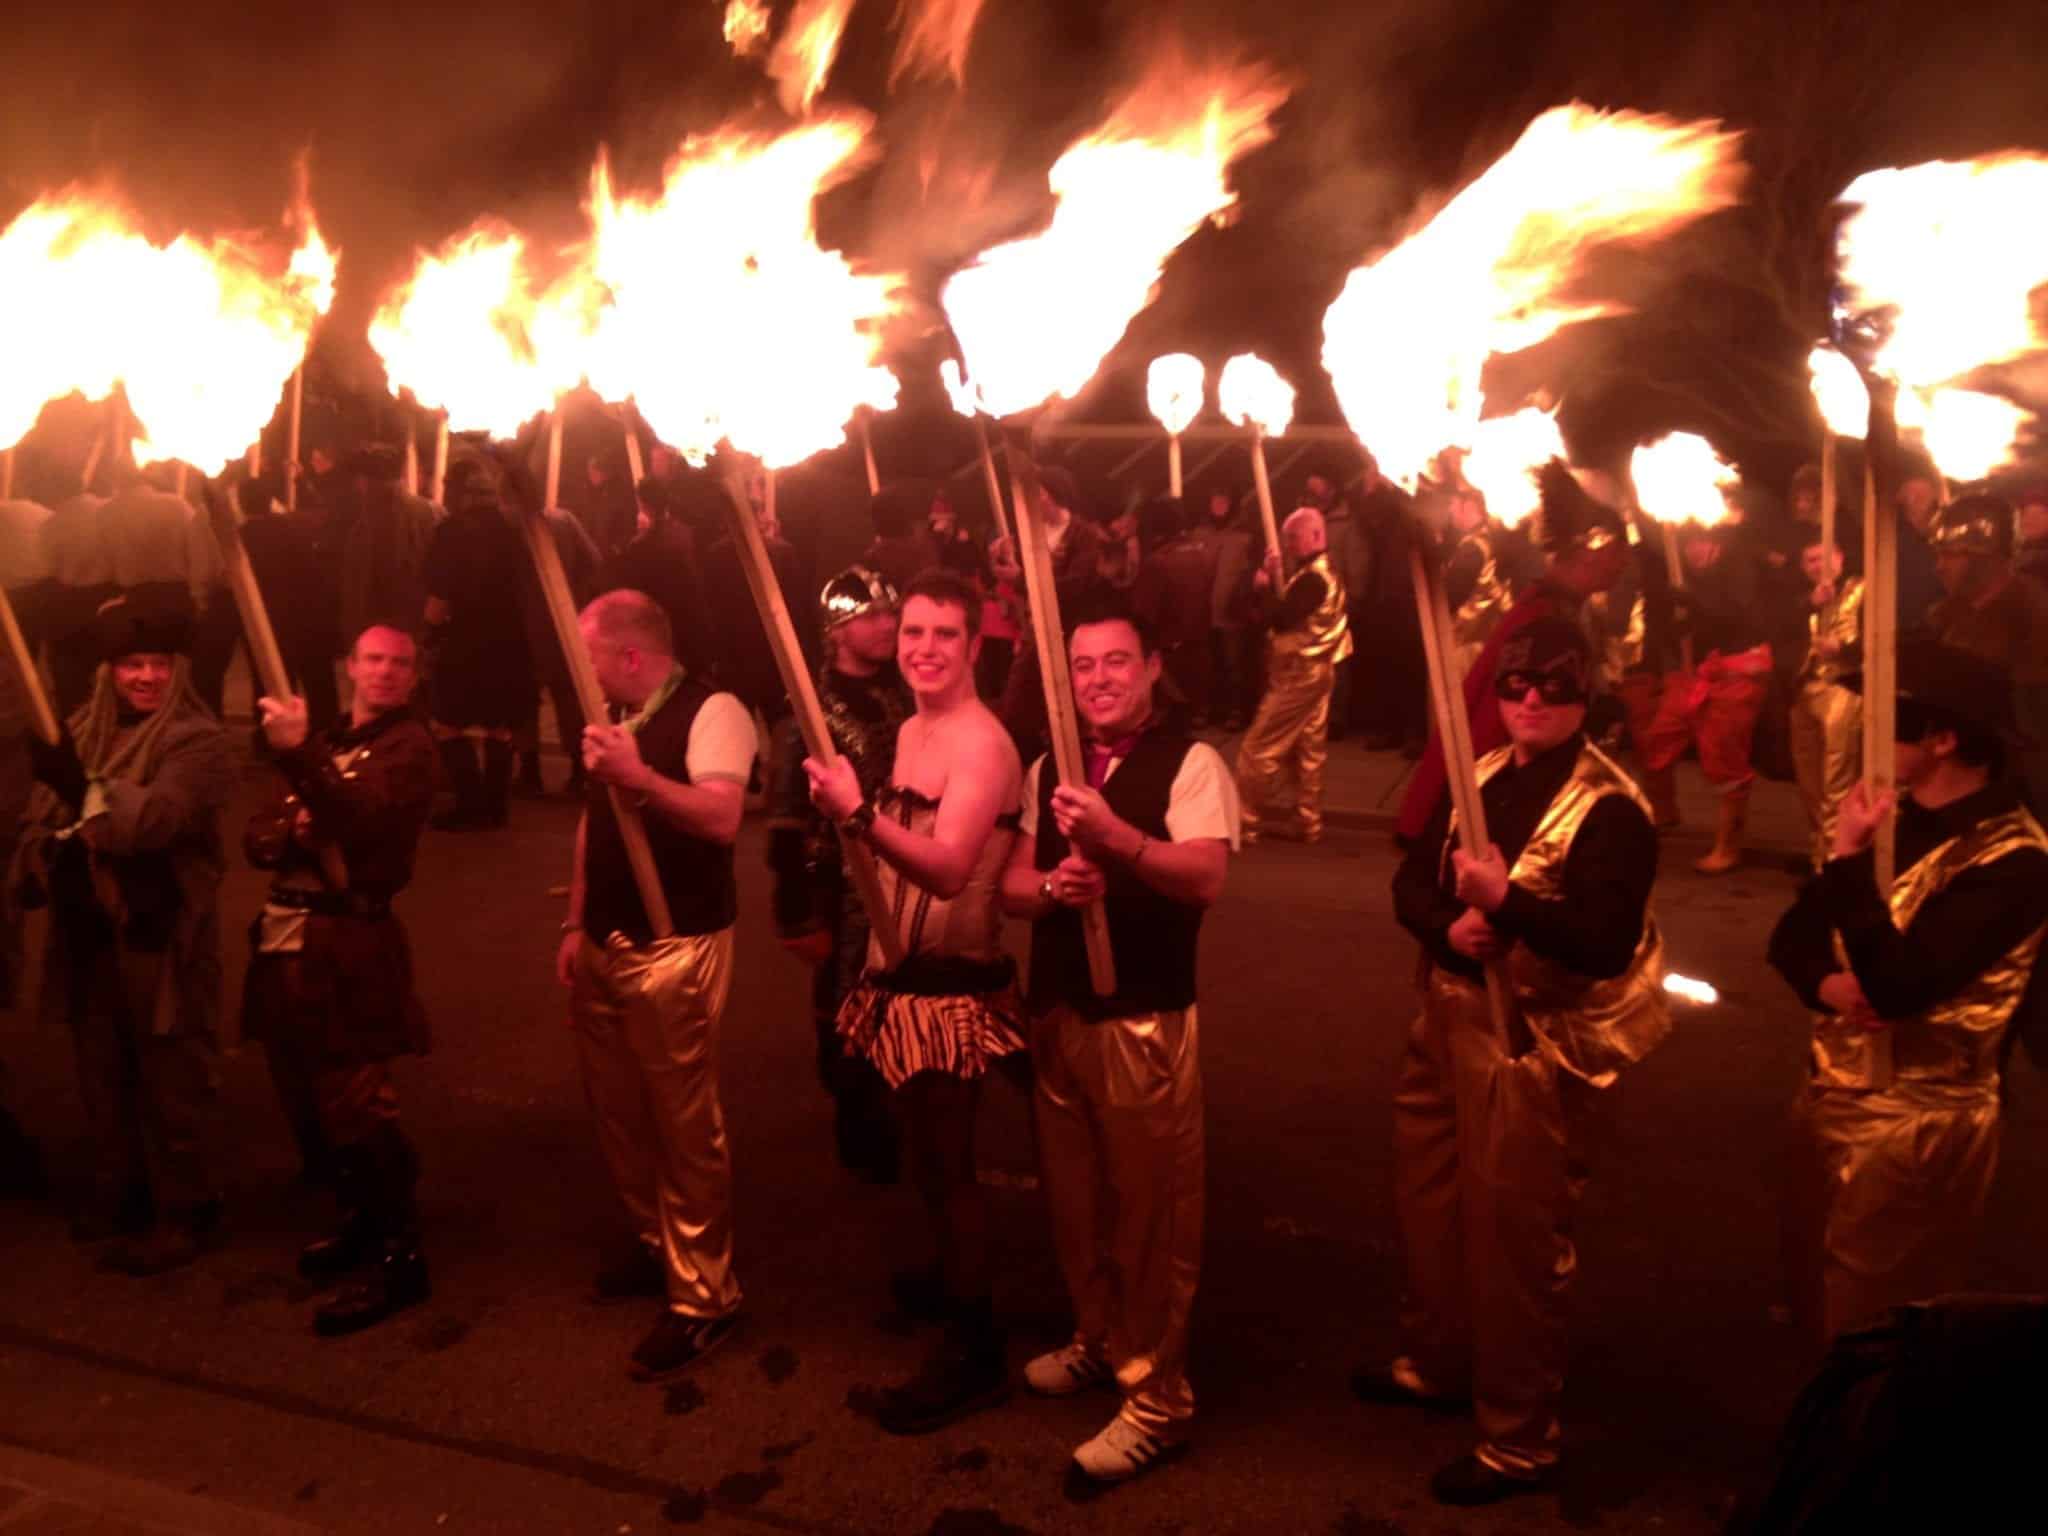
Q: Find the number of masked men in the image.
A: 2